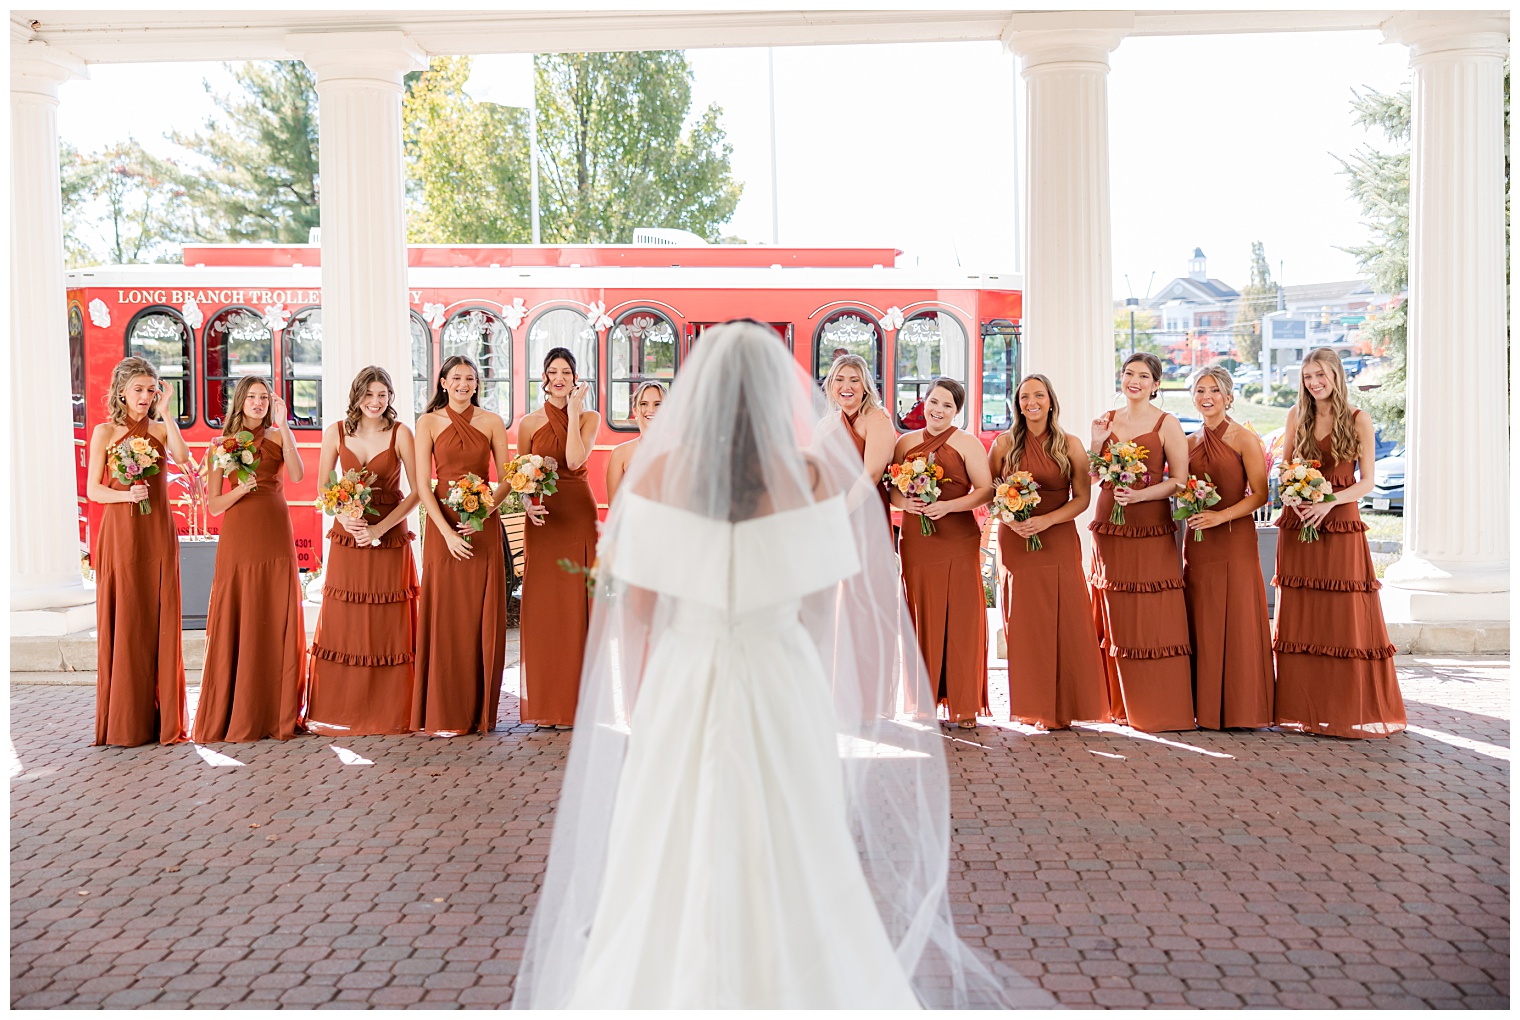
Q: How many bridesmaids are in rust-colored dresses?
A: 12